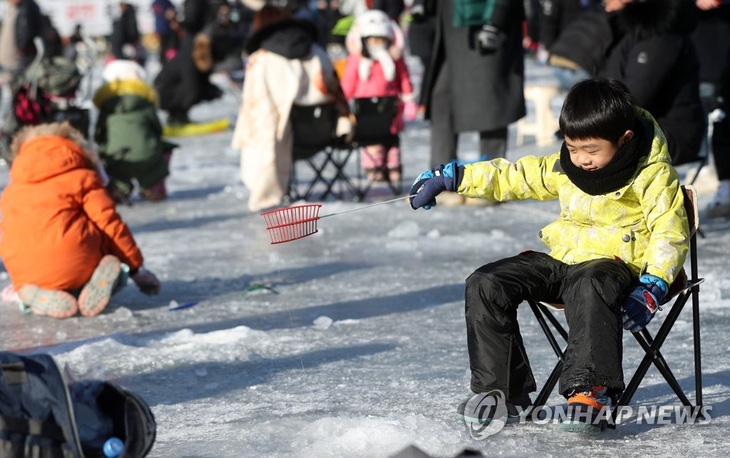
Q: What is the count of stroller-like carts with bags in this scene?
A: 1